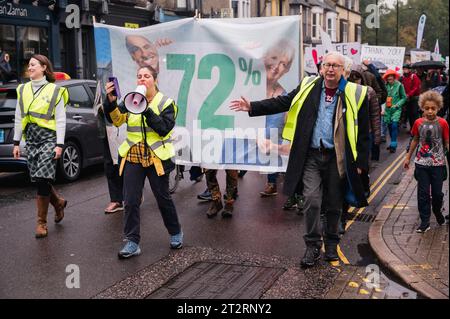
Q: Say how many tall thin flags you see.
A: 1